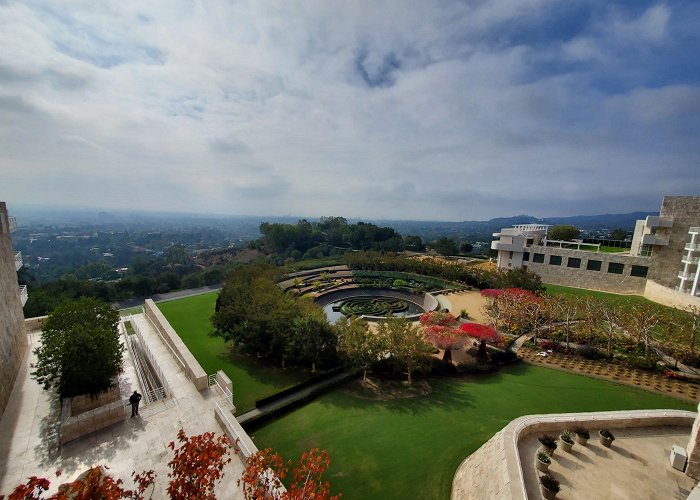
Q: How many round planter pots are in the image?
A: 6